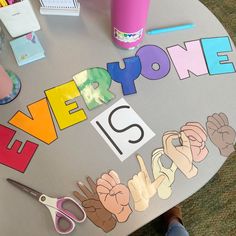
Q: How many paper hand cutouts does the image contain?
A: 7